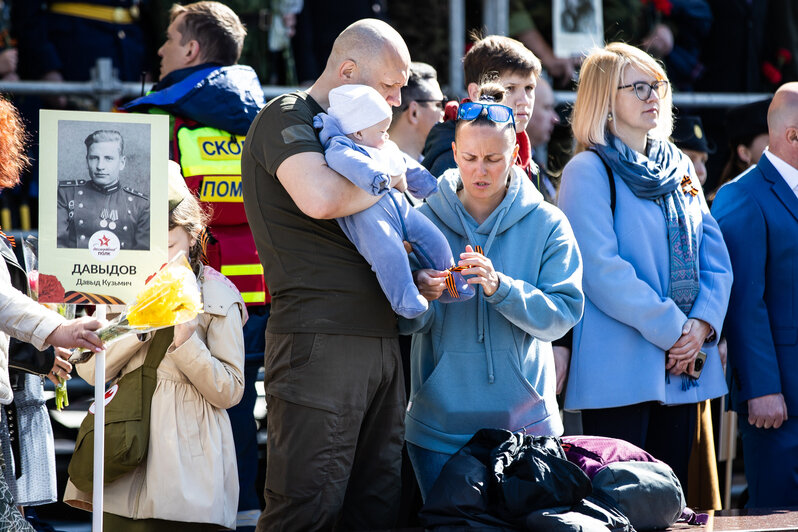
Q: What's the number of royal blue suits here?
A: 1